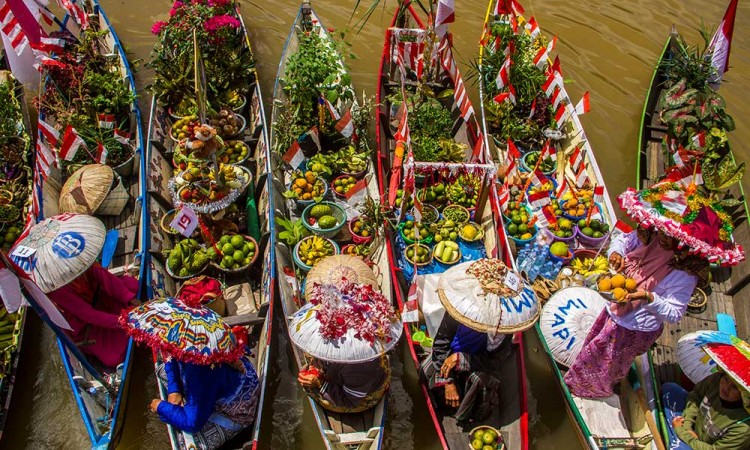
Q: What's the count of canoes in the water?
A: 7